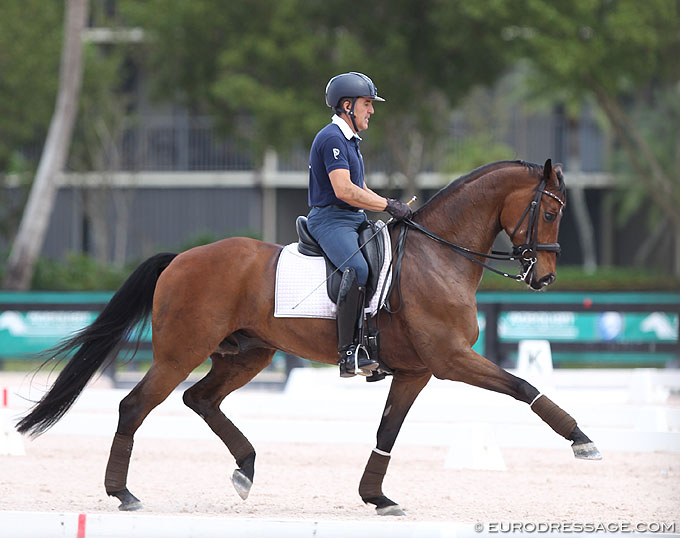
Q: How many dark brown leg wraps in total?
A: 4